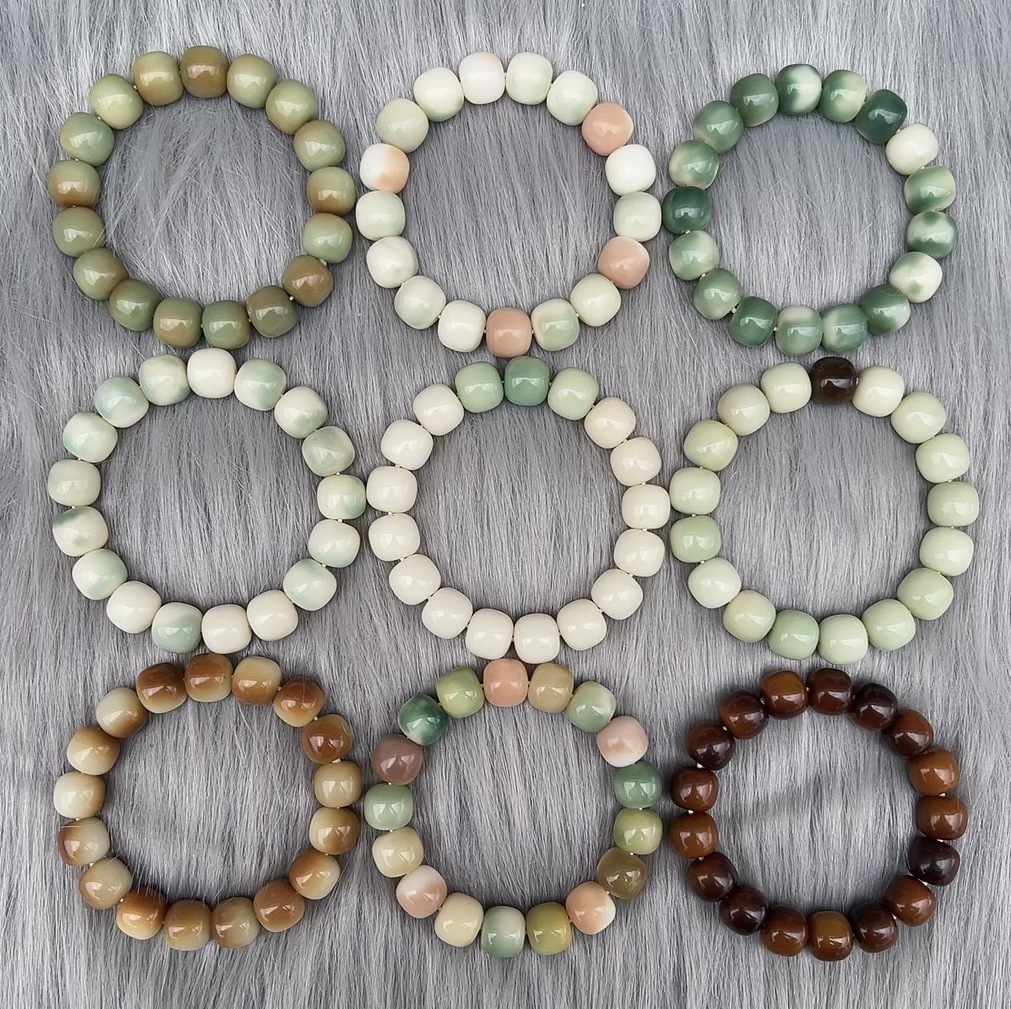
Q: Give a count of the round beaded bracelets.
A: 9